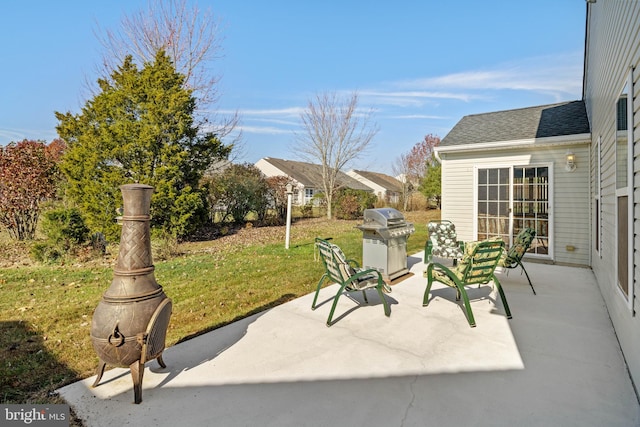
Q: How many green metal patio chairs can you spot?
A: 4